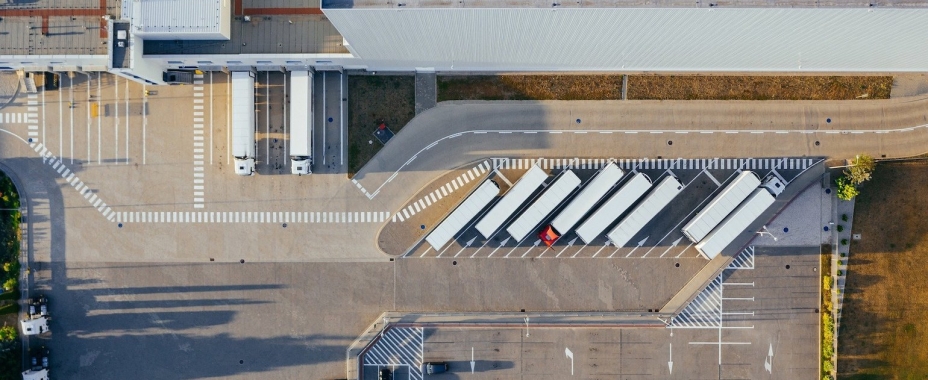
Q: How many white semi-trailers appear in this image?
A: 10